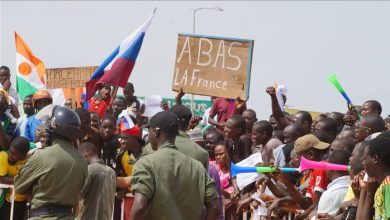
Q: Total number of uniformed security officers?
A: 3